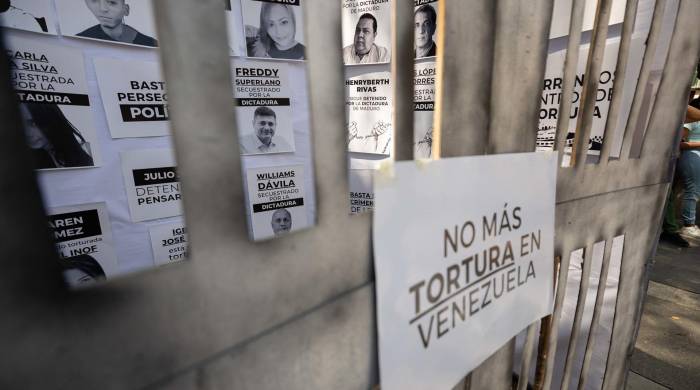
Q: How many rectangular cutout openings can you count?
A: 14